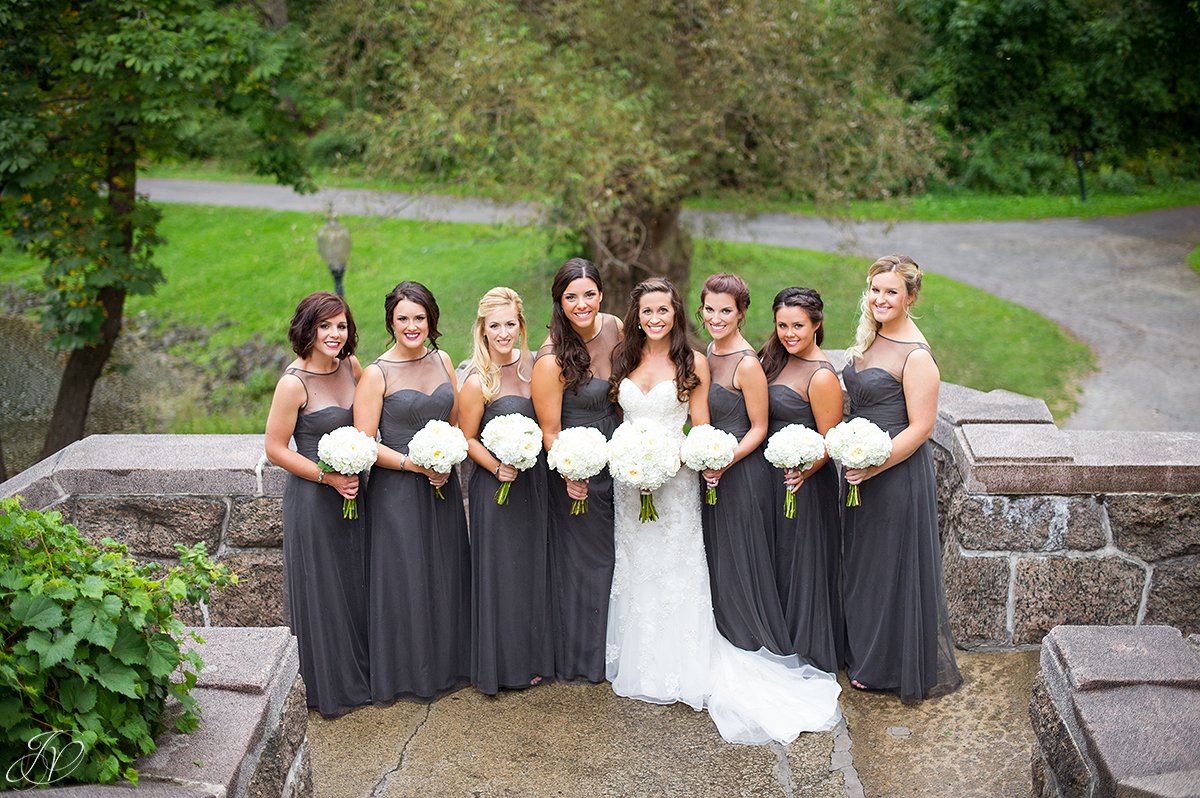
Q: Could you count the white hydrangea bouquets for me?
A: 8